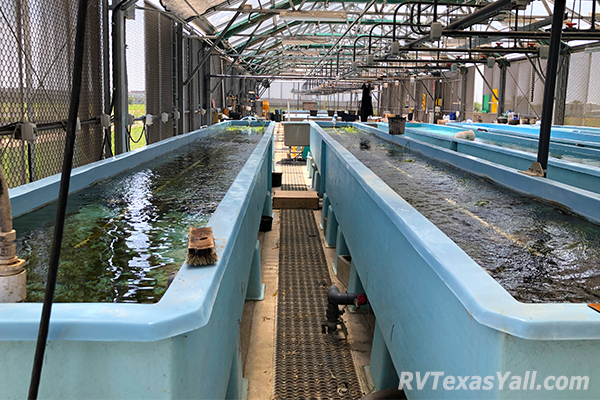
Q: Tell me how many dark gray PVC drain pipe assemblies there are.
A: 1